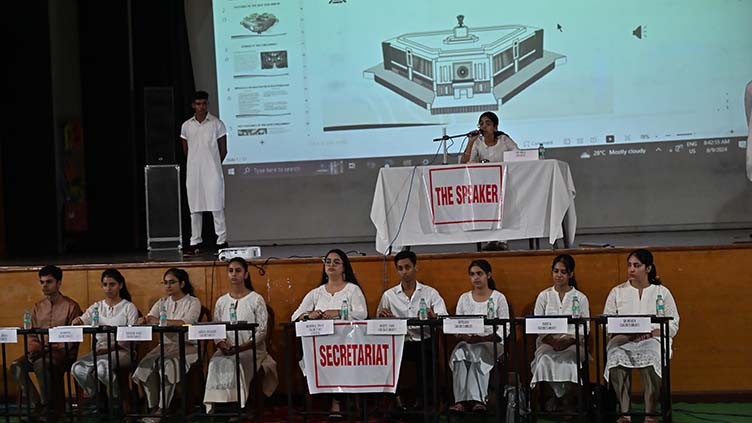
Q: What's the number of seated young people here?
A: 10